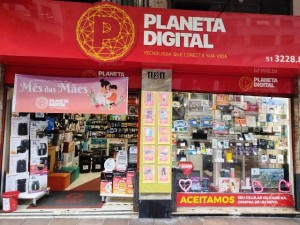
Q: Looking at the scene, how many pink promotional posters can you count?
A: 10